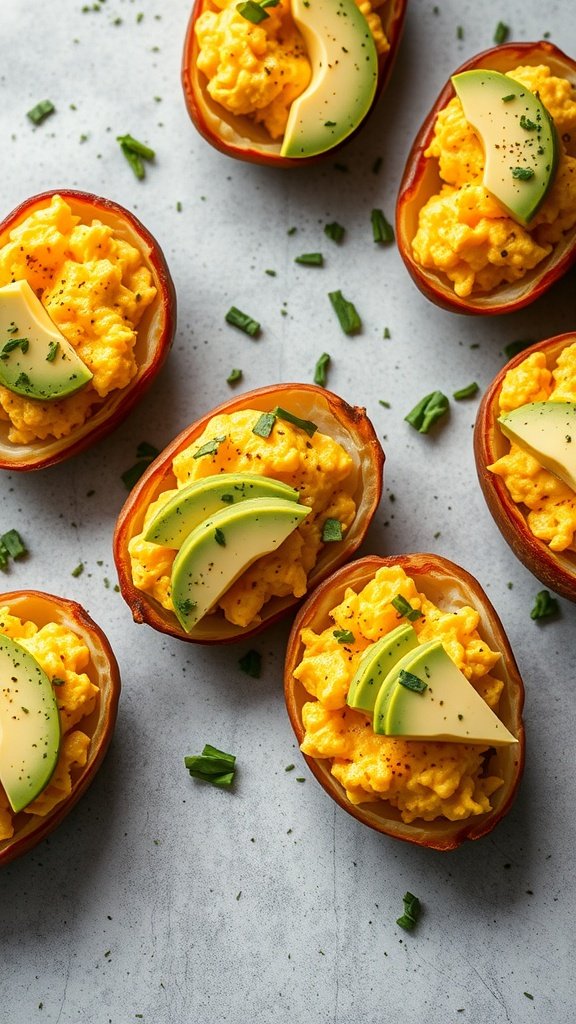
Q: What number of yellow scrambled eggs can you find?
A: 7